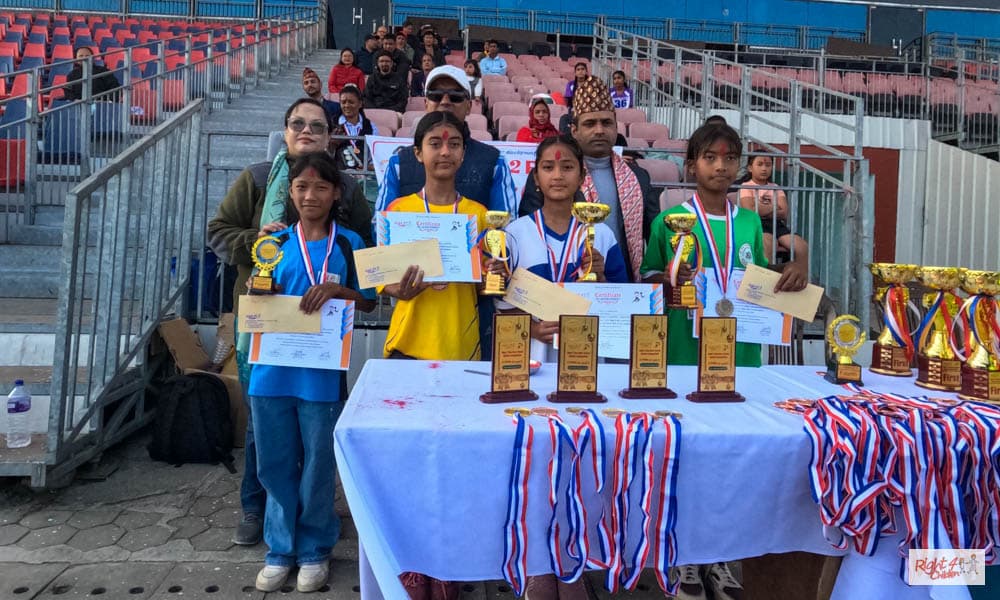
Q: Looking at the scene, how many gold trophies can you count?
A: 8